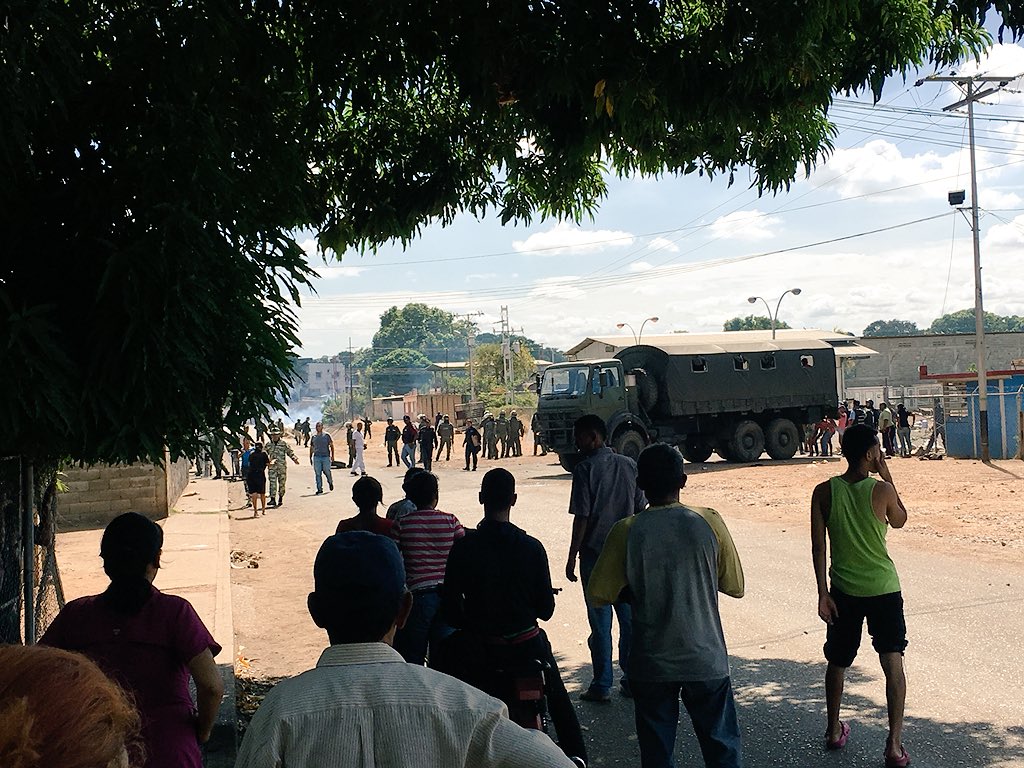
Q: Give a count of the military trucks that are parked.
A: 1